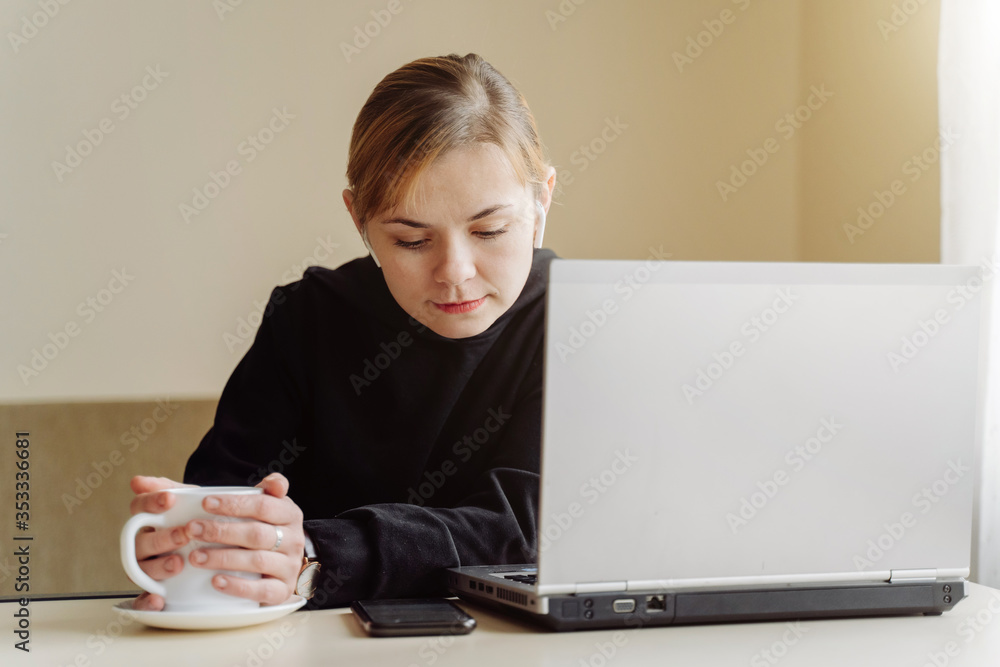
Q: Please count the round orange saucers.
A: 0